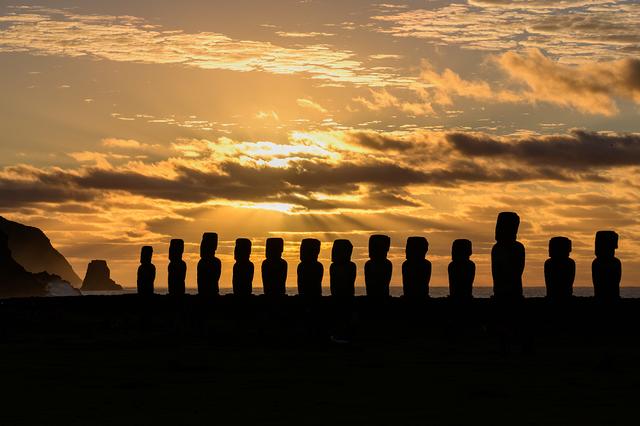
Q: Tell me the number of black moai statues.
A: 13